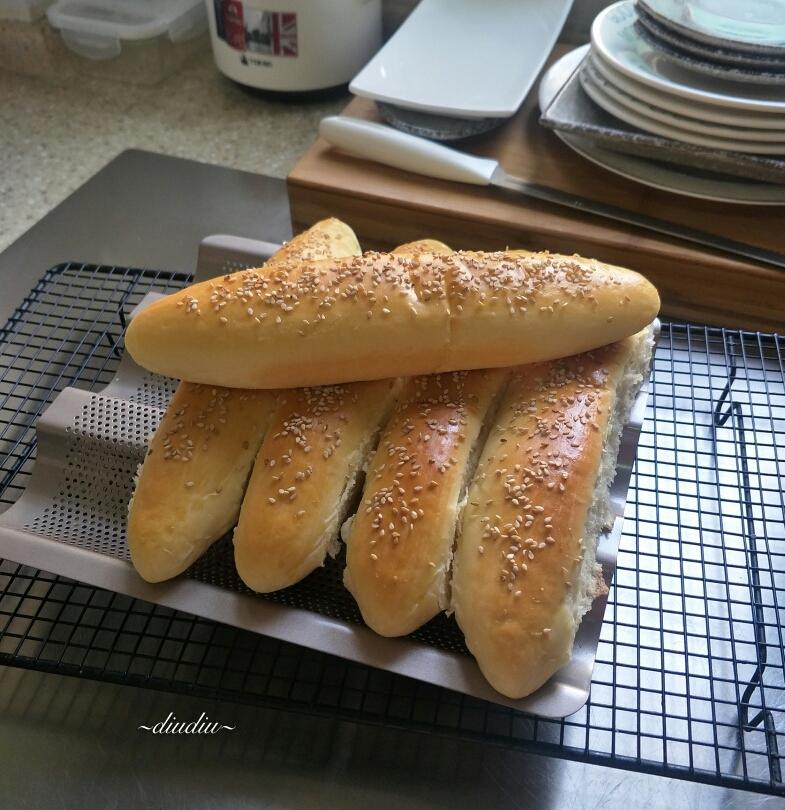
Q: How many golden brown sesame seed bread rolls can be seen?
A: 5